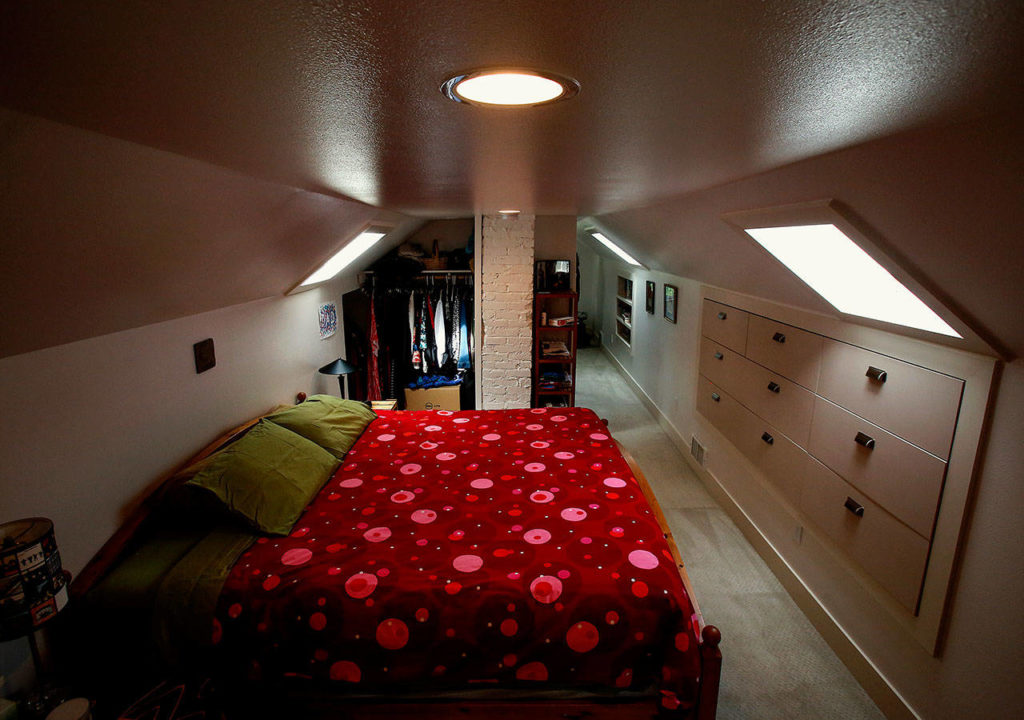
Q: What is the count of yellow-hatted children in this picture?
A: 0